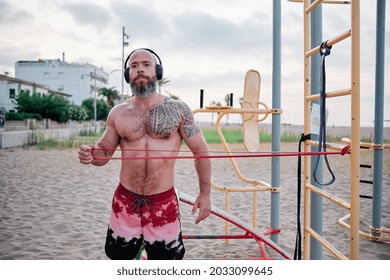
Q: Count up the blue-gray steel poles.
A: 3